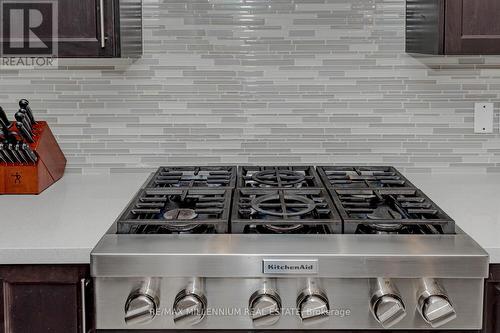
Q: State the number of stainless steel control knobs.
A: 6